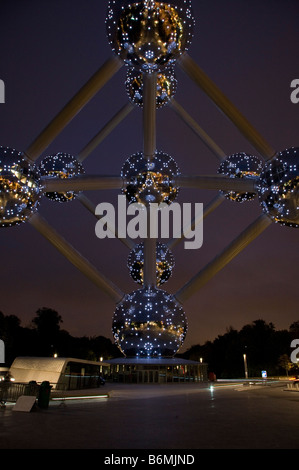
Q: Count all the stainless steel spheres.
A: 9